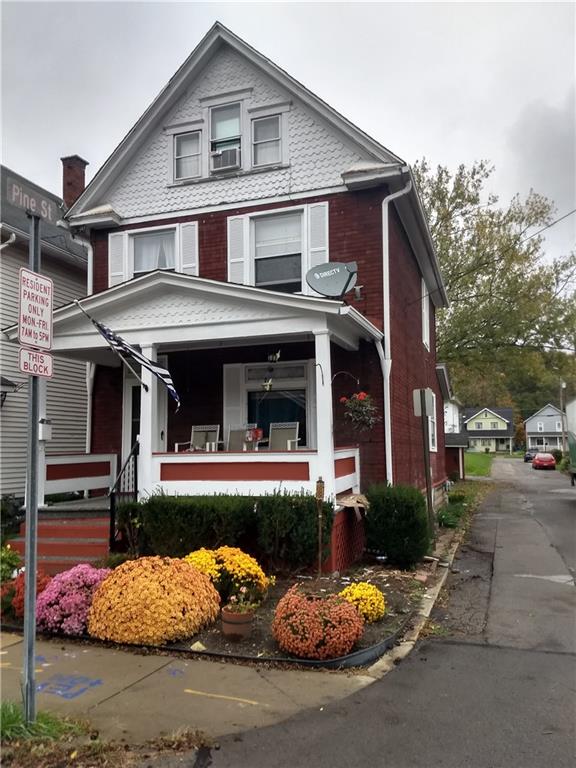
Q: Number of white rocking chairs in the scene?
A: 3